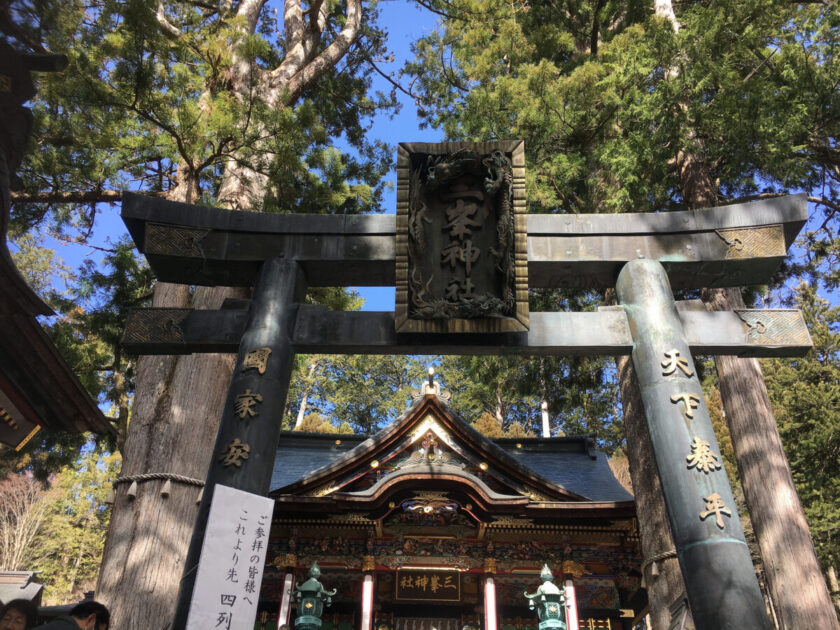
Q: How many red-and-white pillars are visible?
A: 4